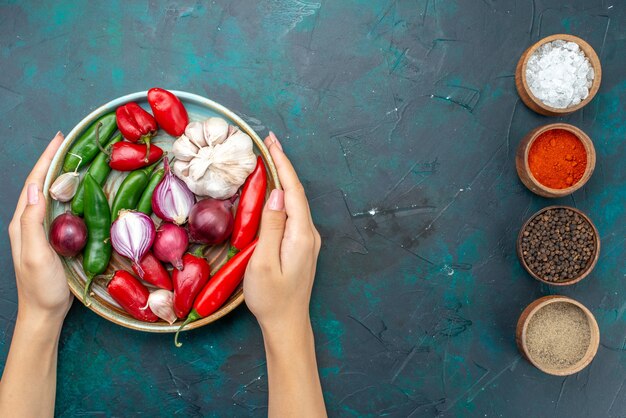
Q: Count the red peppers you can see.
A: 8